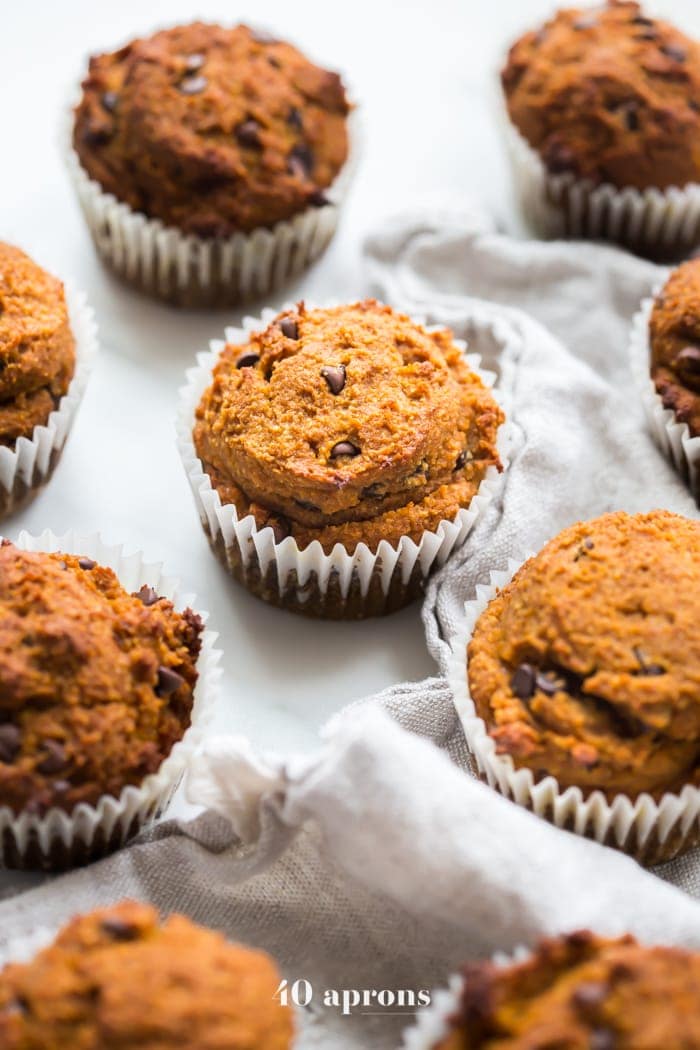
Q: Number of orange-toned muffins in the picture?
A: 9